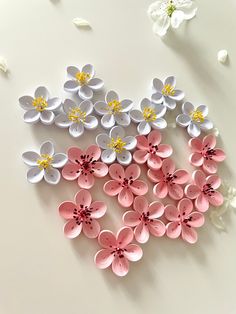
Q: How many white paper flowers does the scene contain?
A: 9